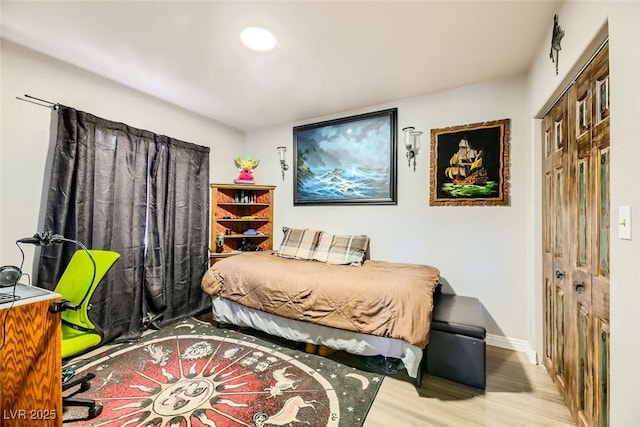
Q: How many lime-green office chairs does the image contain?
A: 1